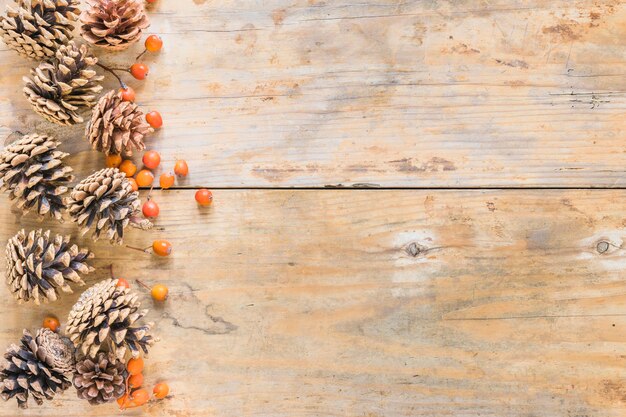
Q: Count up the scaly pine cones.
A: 10